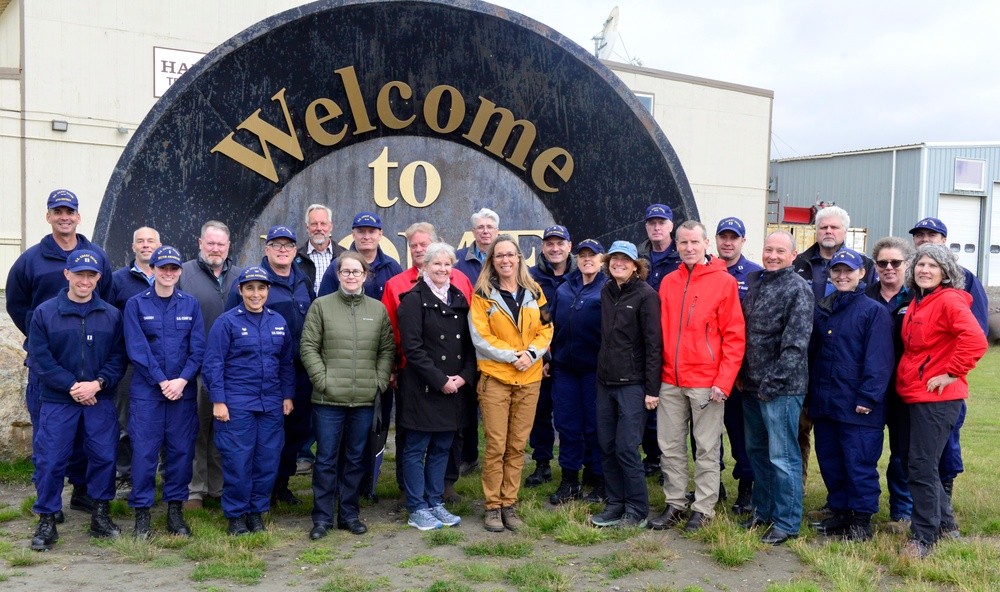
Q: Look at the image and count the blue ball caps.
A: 13